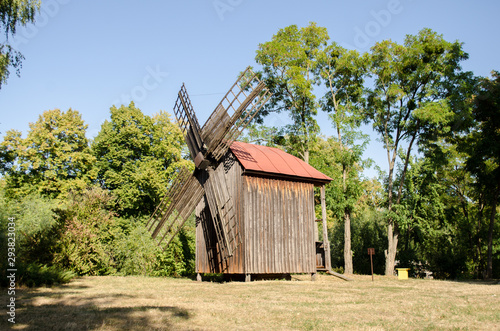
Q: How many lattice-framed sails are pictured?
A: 4